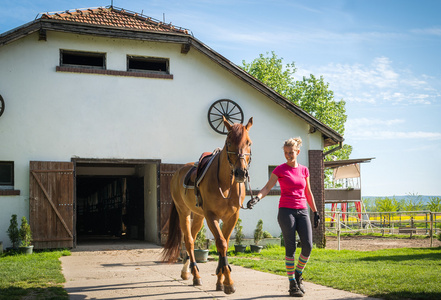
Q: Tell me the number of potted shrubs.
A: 5